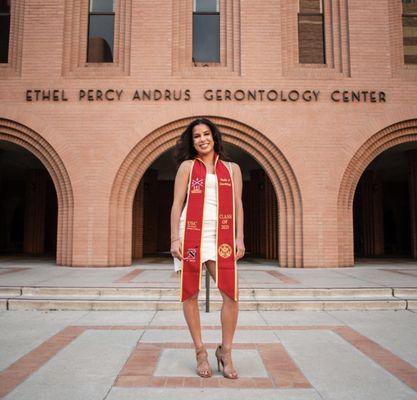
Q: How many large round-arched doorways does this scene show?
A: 3